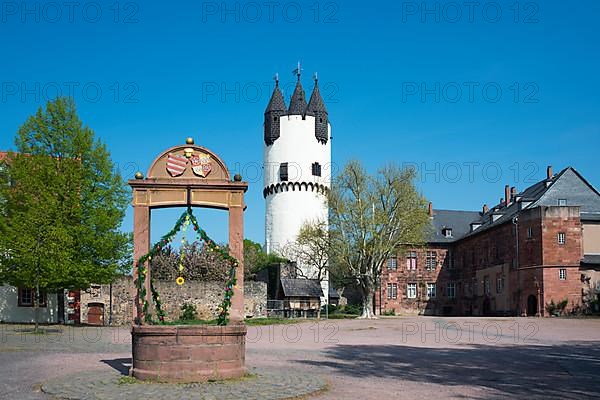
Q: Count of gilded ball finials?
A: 3